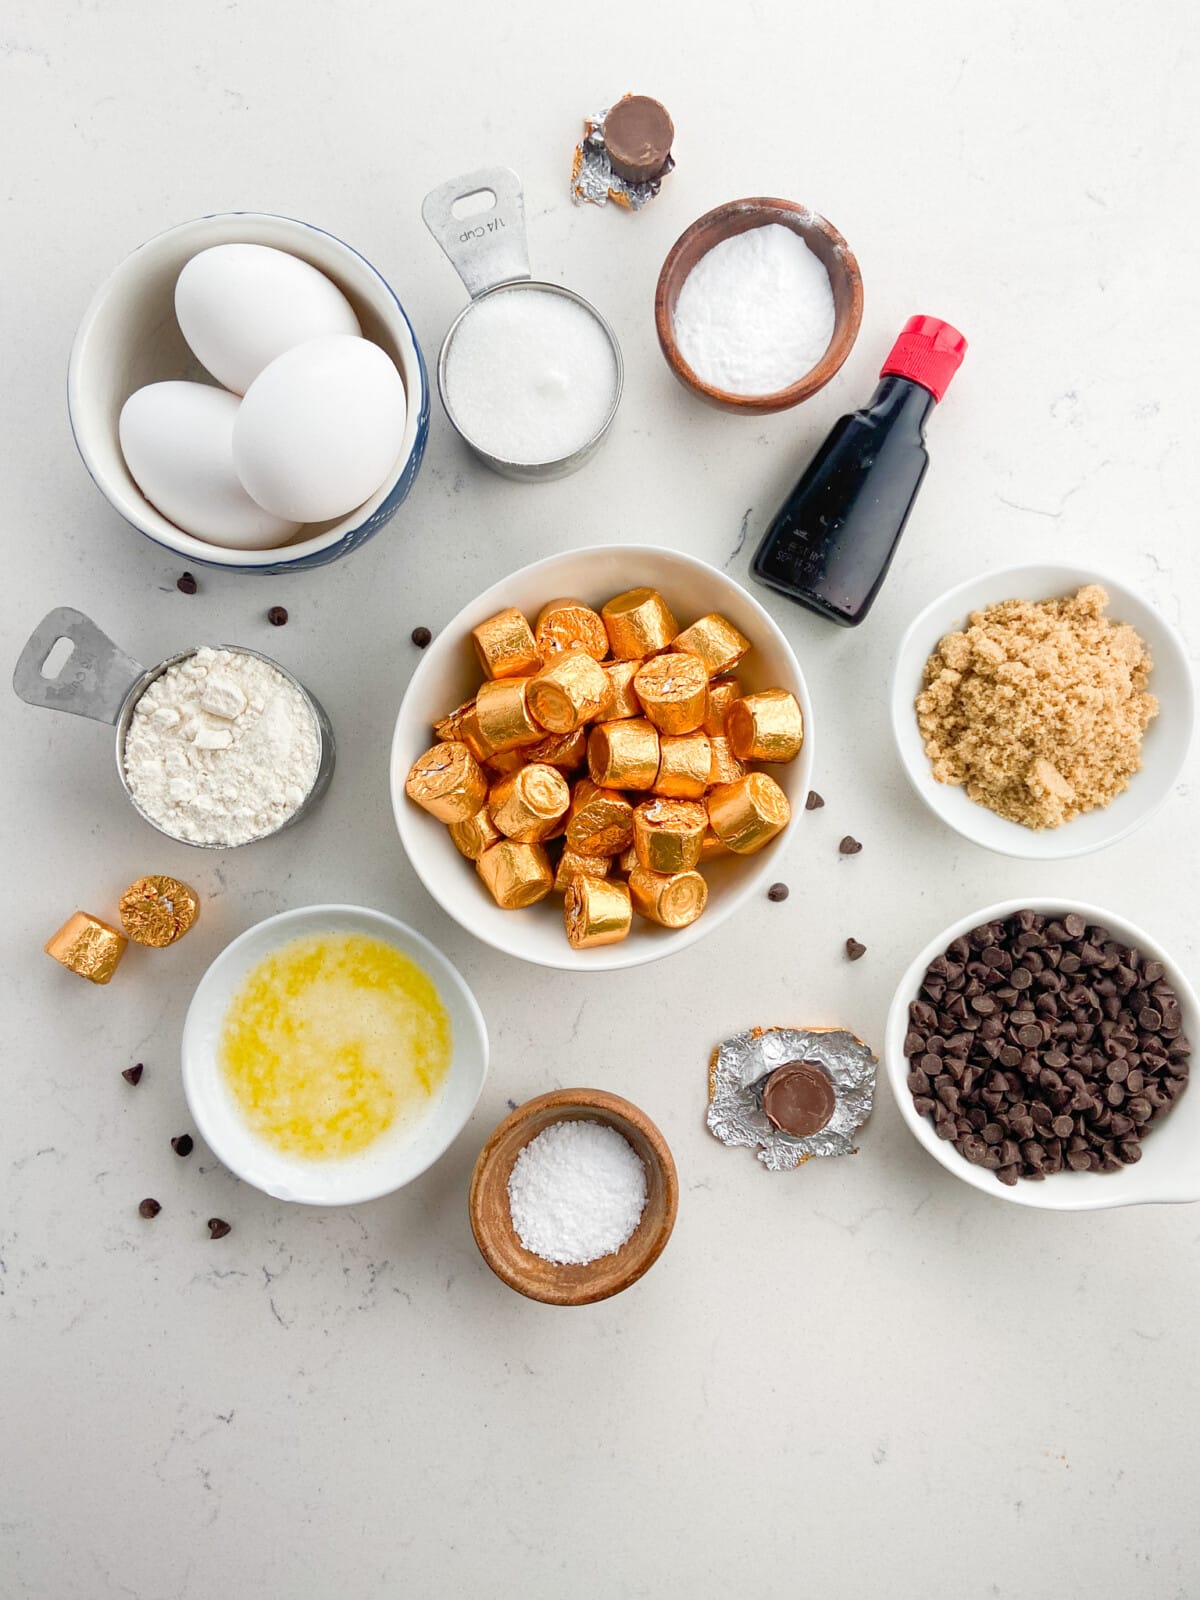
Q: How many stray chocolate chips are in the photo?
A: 11